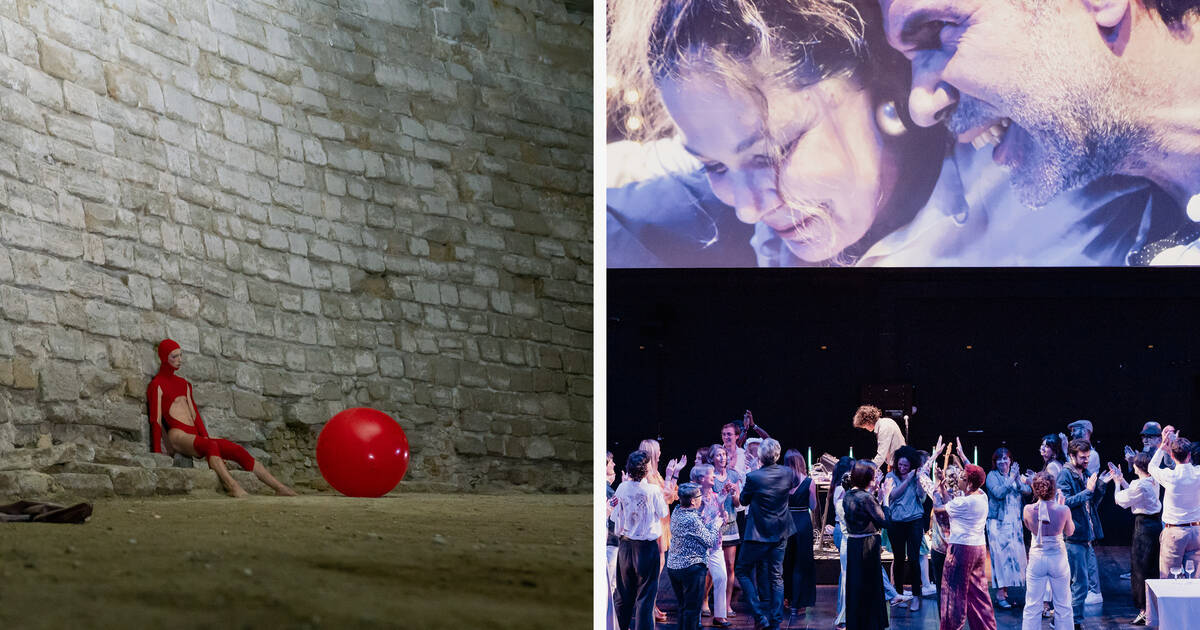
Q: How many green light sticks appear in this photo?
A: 4